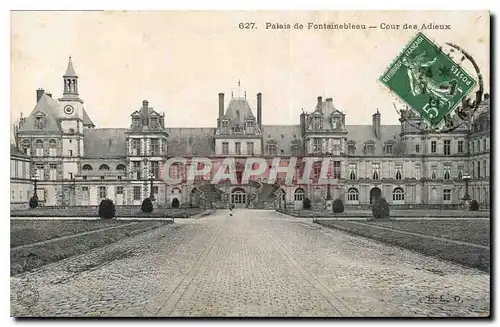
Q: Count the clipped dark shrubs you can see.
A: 8